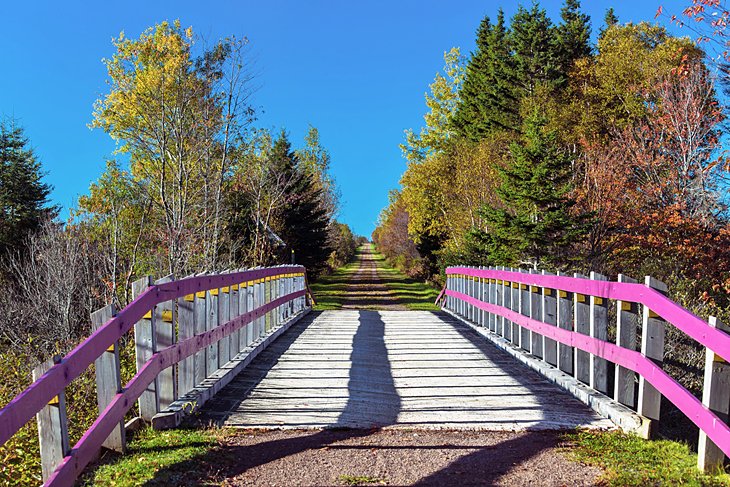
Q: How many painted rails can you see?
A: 4